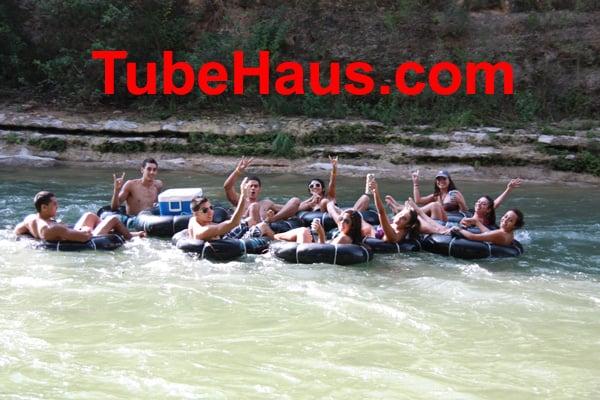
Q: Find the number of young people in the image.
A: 10